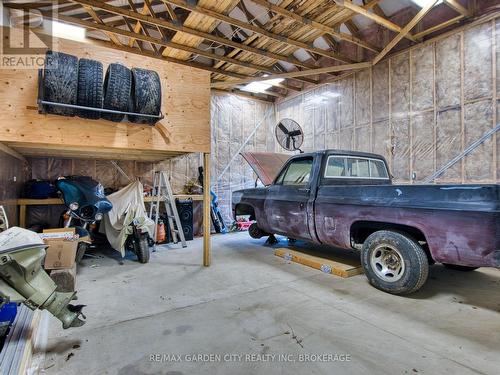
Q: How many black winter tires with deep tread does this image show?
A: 4